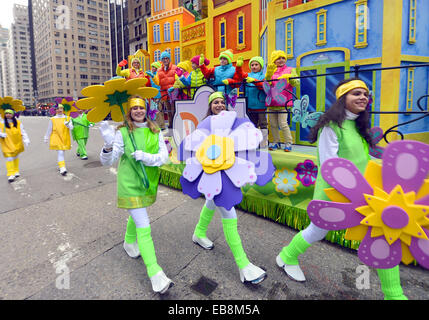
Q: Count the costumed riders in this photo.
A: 8